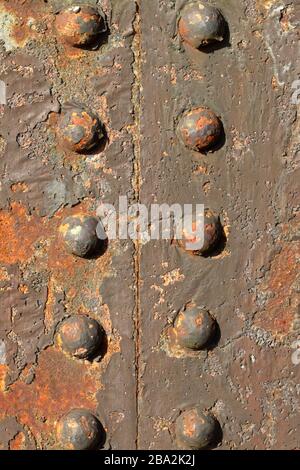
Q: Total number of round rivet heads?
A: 10